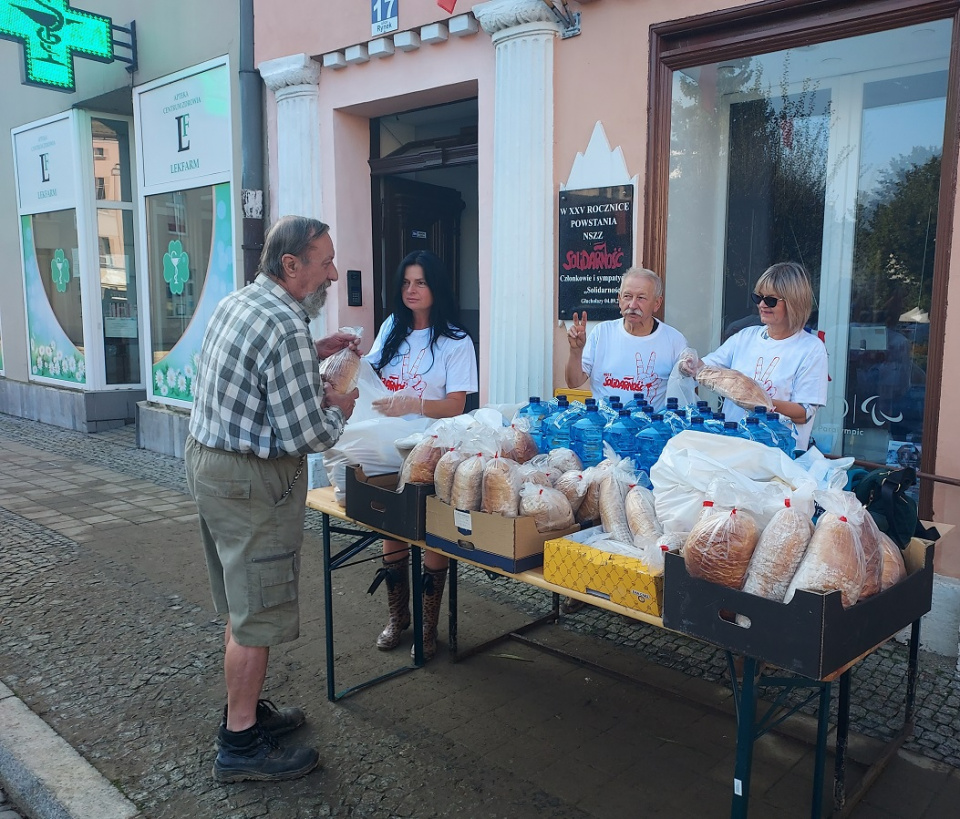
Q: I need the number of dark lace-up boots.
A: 2